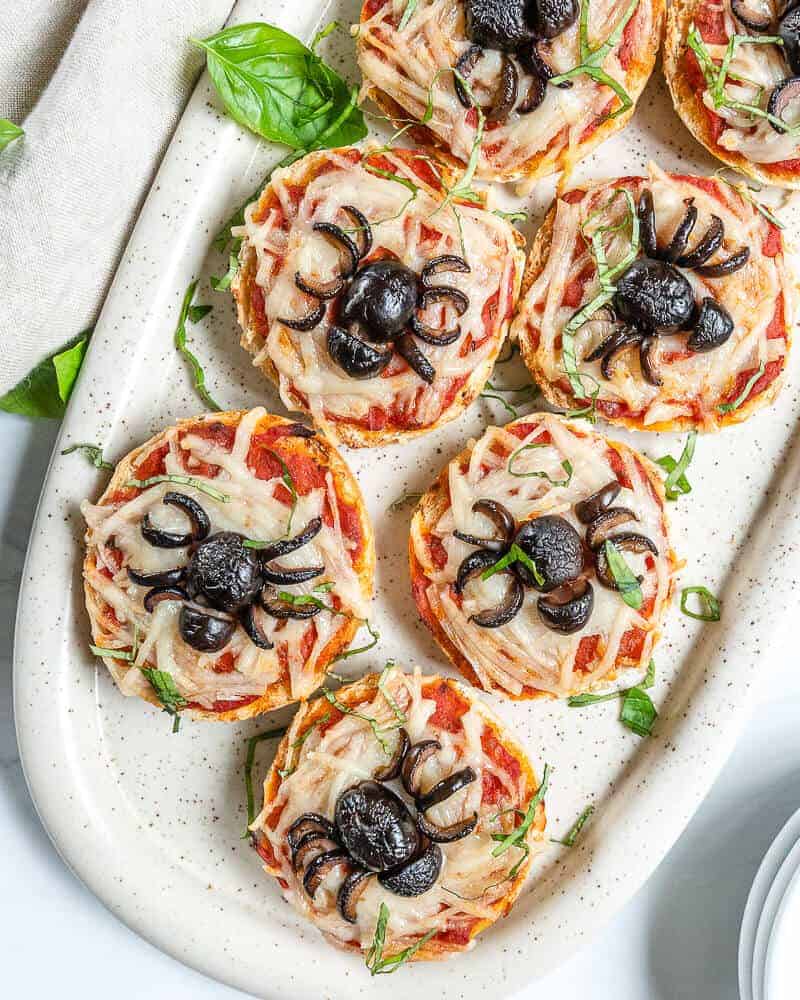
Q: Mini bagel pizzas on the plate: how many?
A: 7